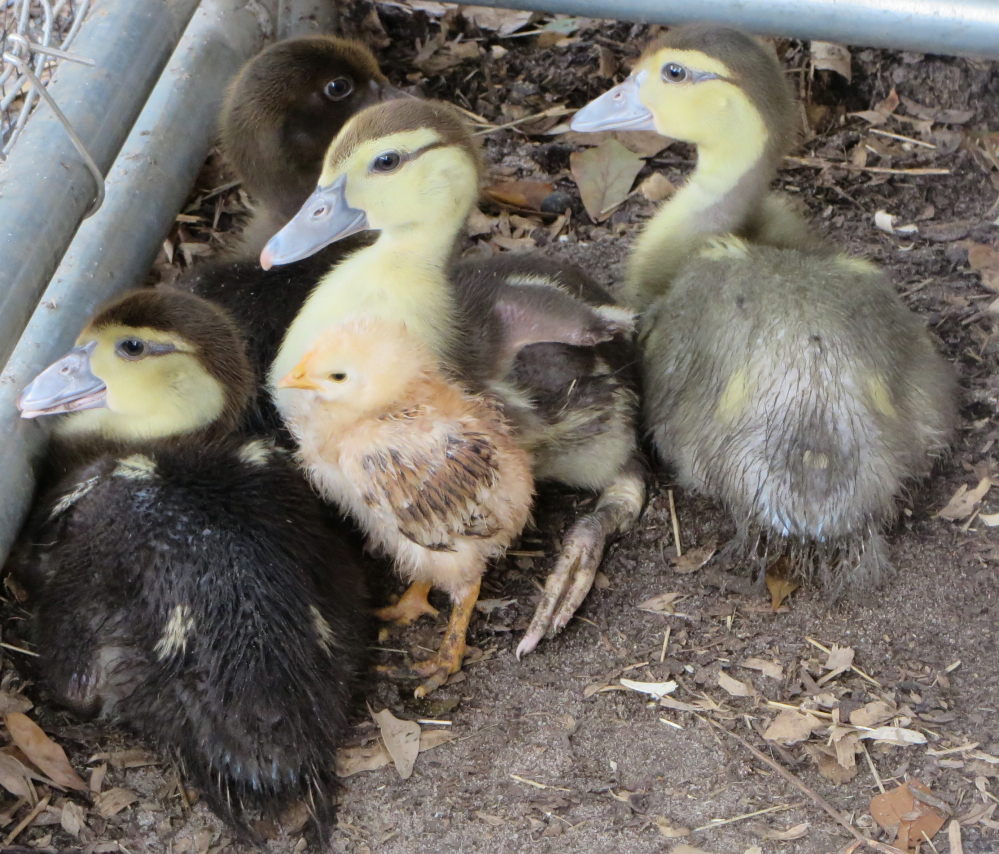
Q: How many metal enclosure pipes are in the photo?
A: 3